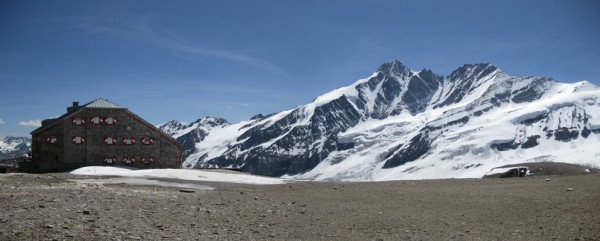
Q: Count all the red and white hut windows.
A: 11